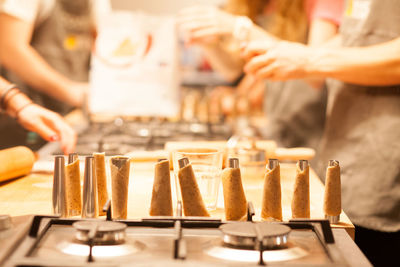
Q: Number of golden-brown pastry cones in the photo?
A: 9